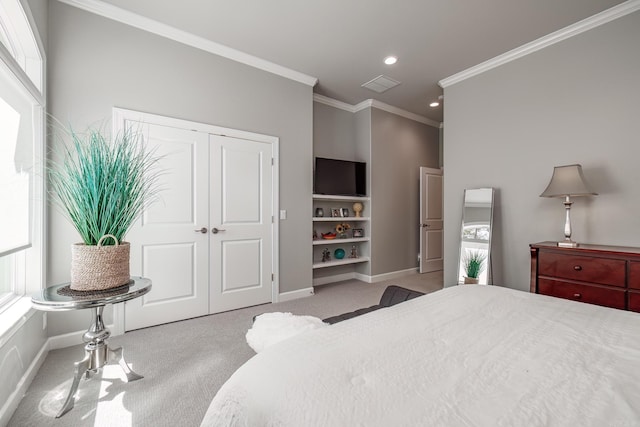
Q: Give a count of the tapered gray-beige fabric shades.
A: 1